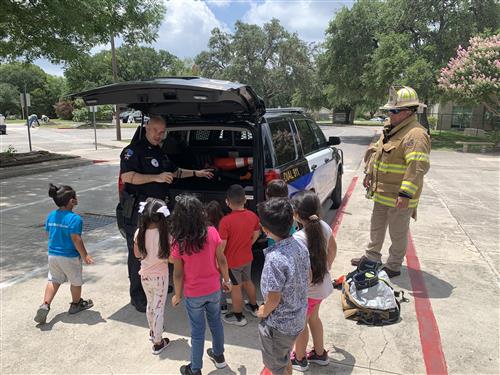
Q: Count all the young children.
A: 8